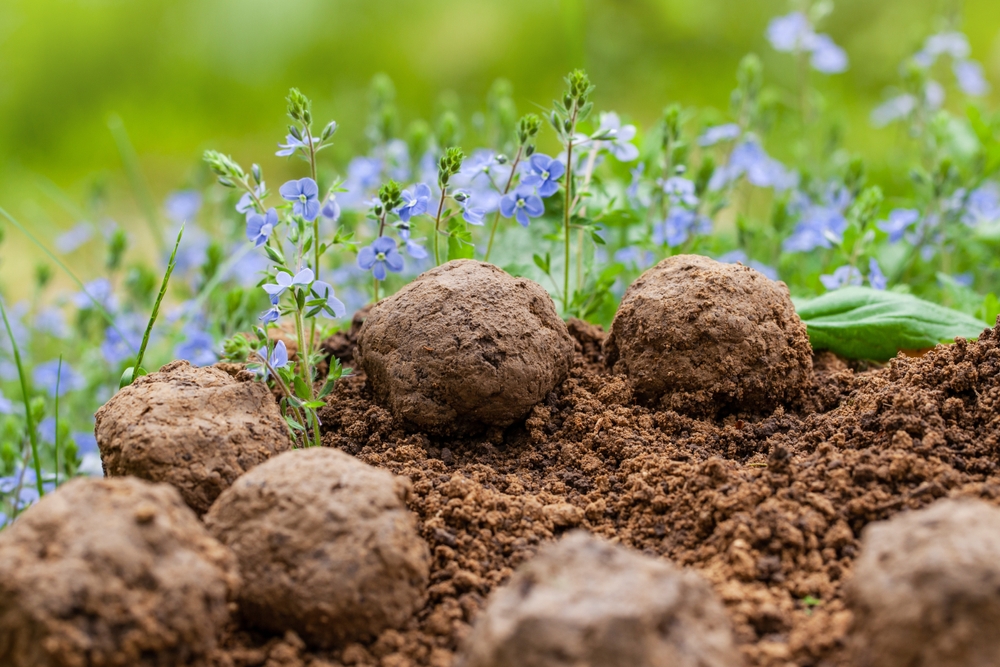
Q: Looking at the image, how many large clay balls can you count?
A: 7